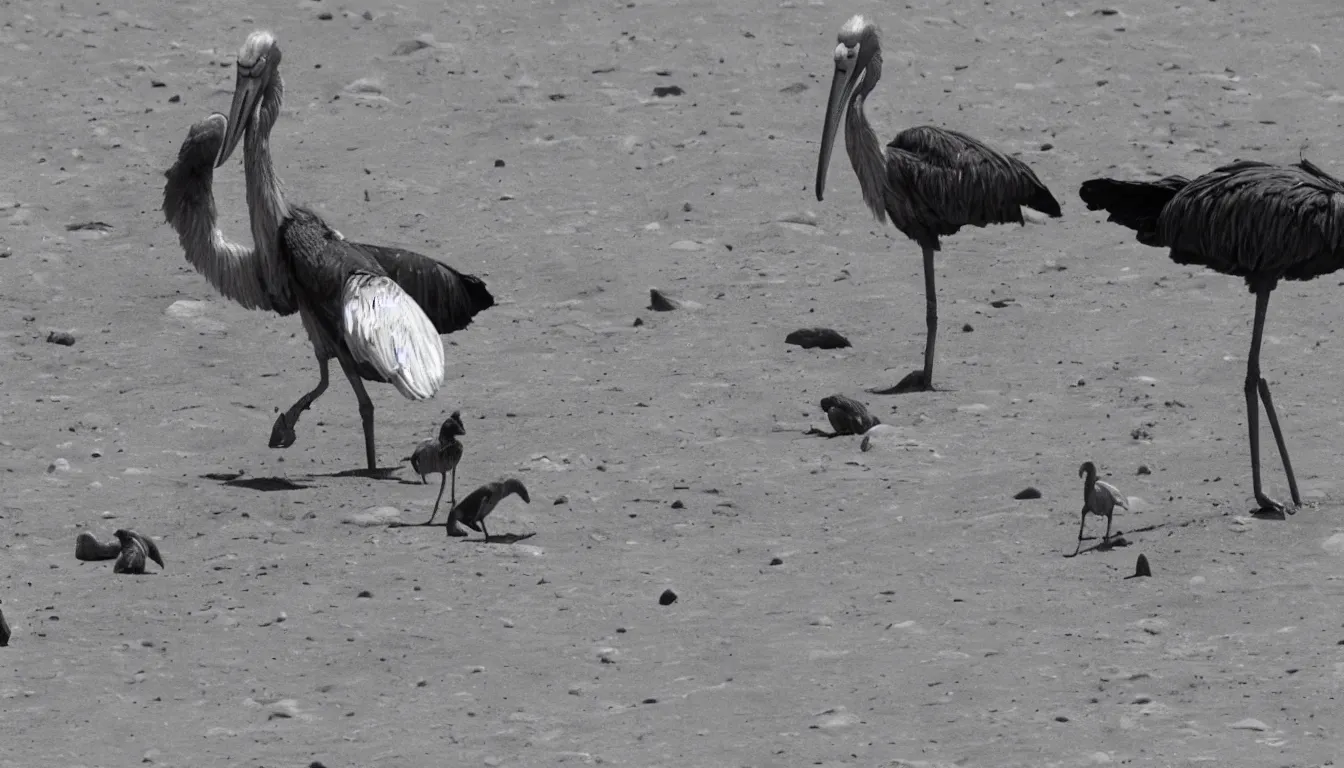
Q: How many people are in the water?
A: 0